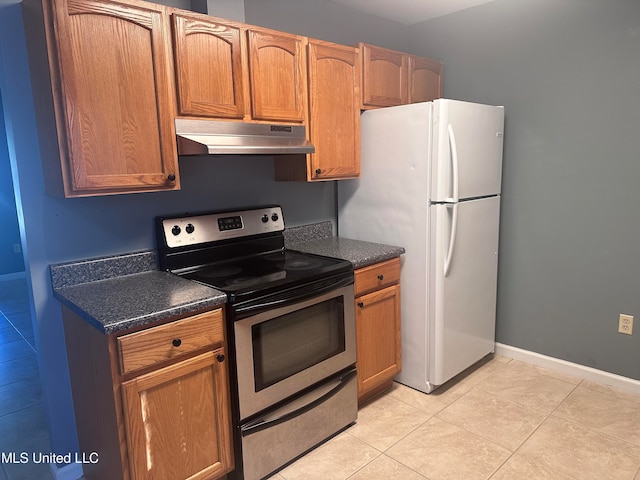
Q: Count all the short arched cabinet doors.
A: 4